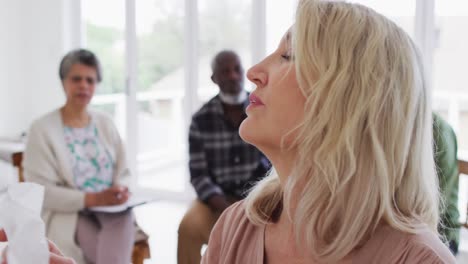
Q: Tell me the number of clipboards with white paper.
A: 1